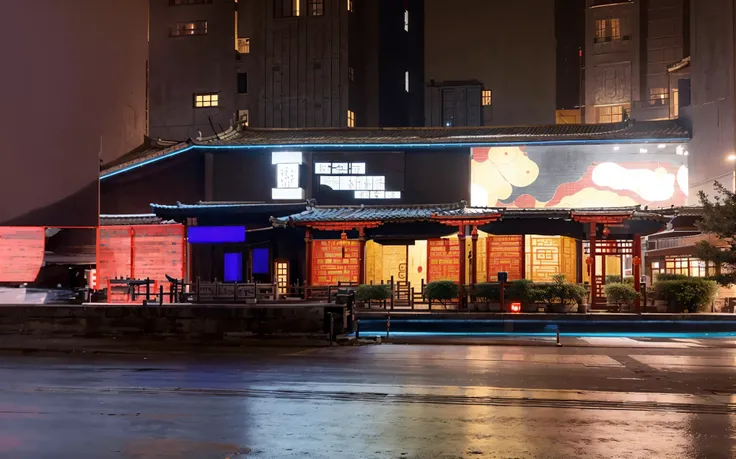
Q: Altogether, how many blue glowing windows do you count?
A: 2